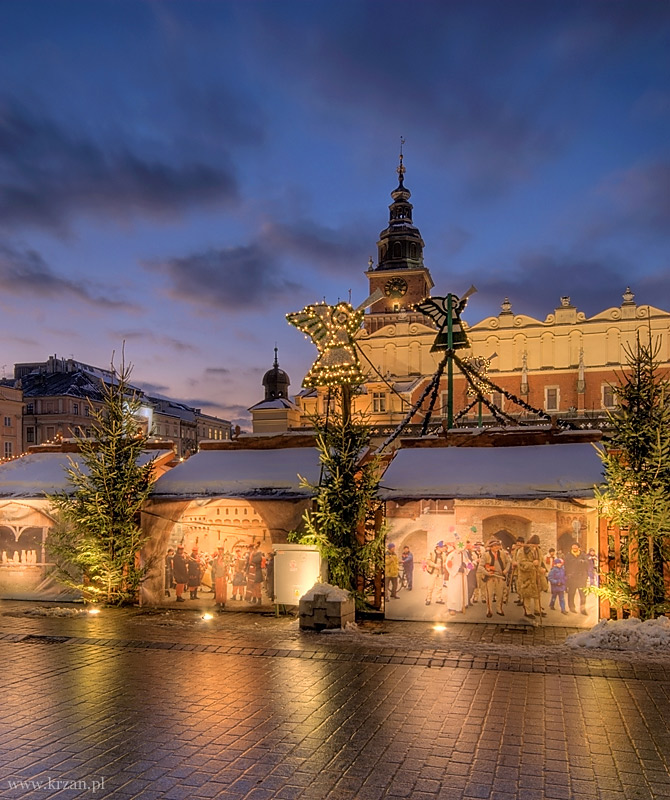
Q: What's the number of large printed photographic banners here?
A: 3